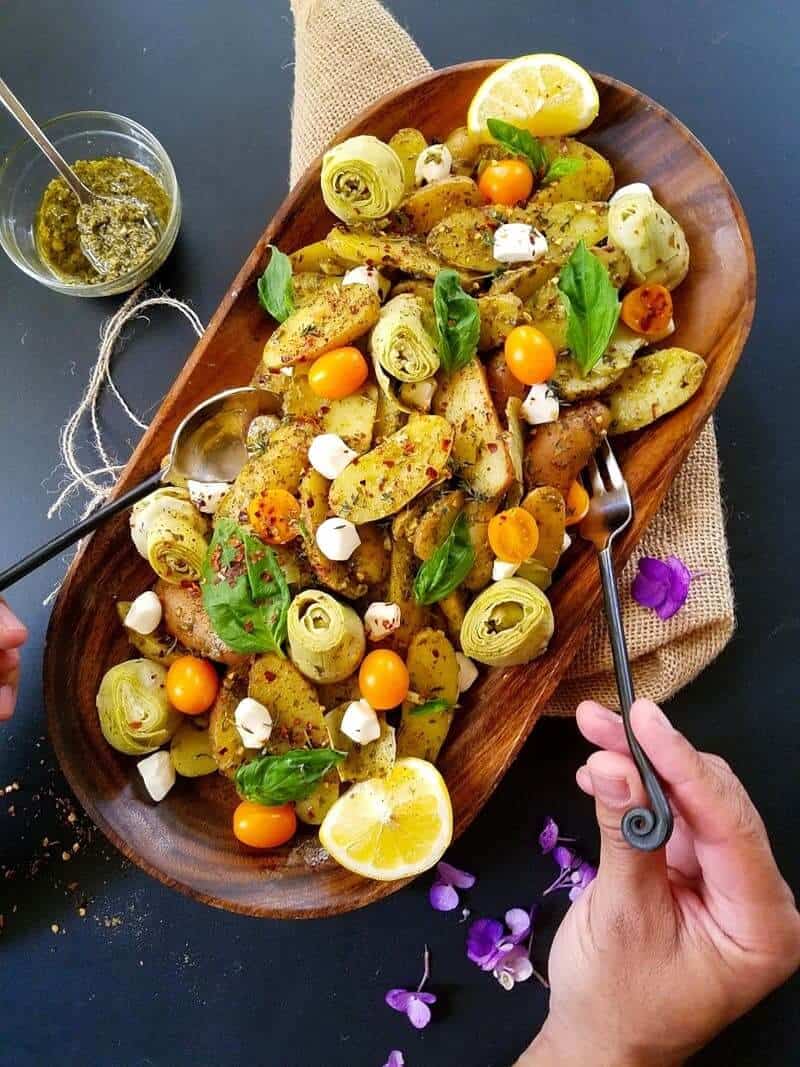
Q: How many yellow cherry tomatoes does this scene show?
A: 10